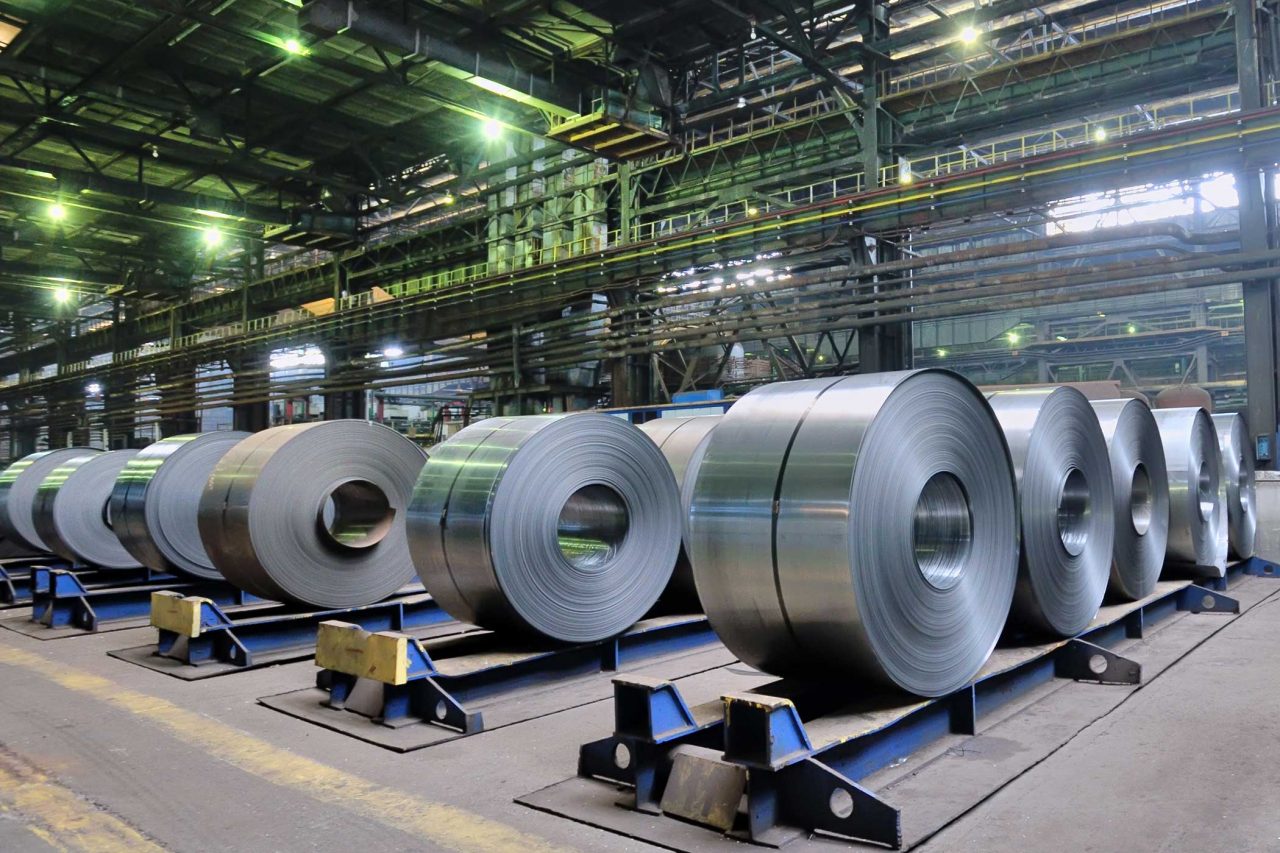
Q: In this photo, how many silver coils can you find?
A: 11